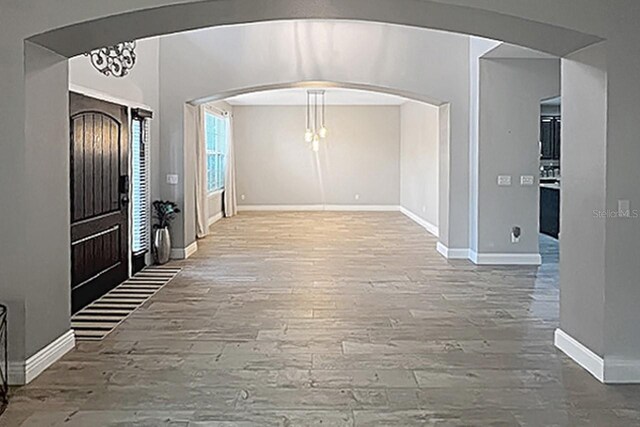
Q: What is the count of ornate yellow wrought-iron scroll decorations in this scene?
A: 0